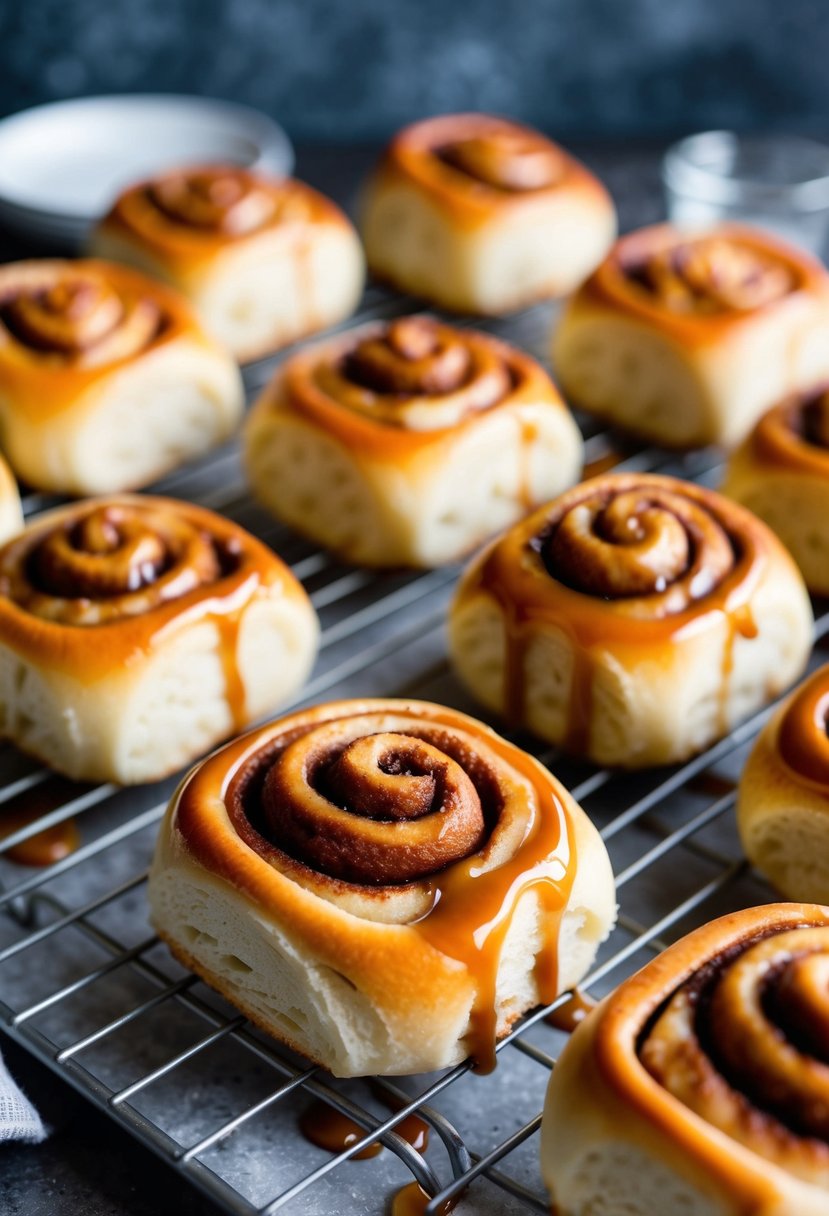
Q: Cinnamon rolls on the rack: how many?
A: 12